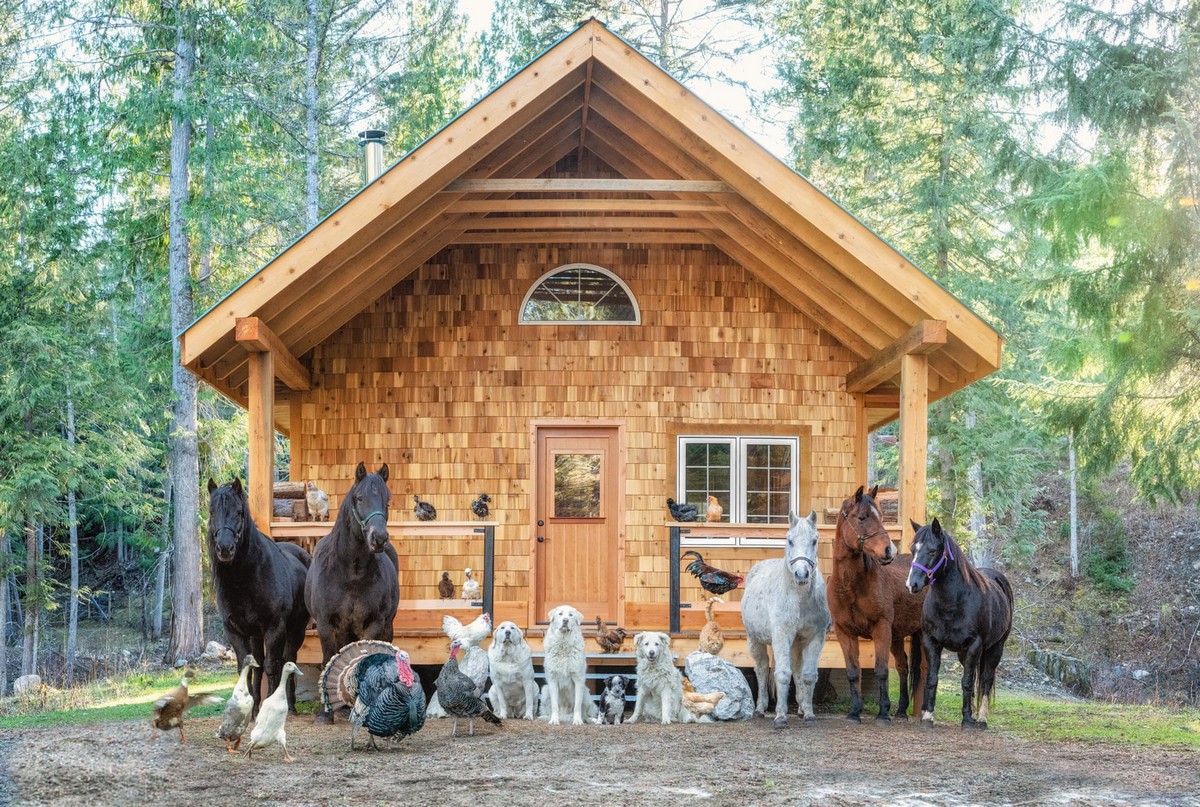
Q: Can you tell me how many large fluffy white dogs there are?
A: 3